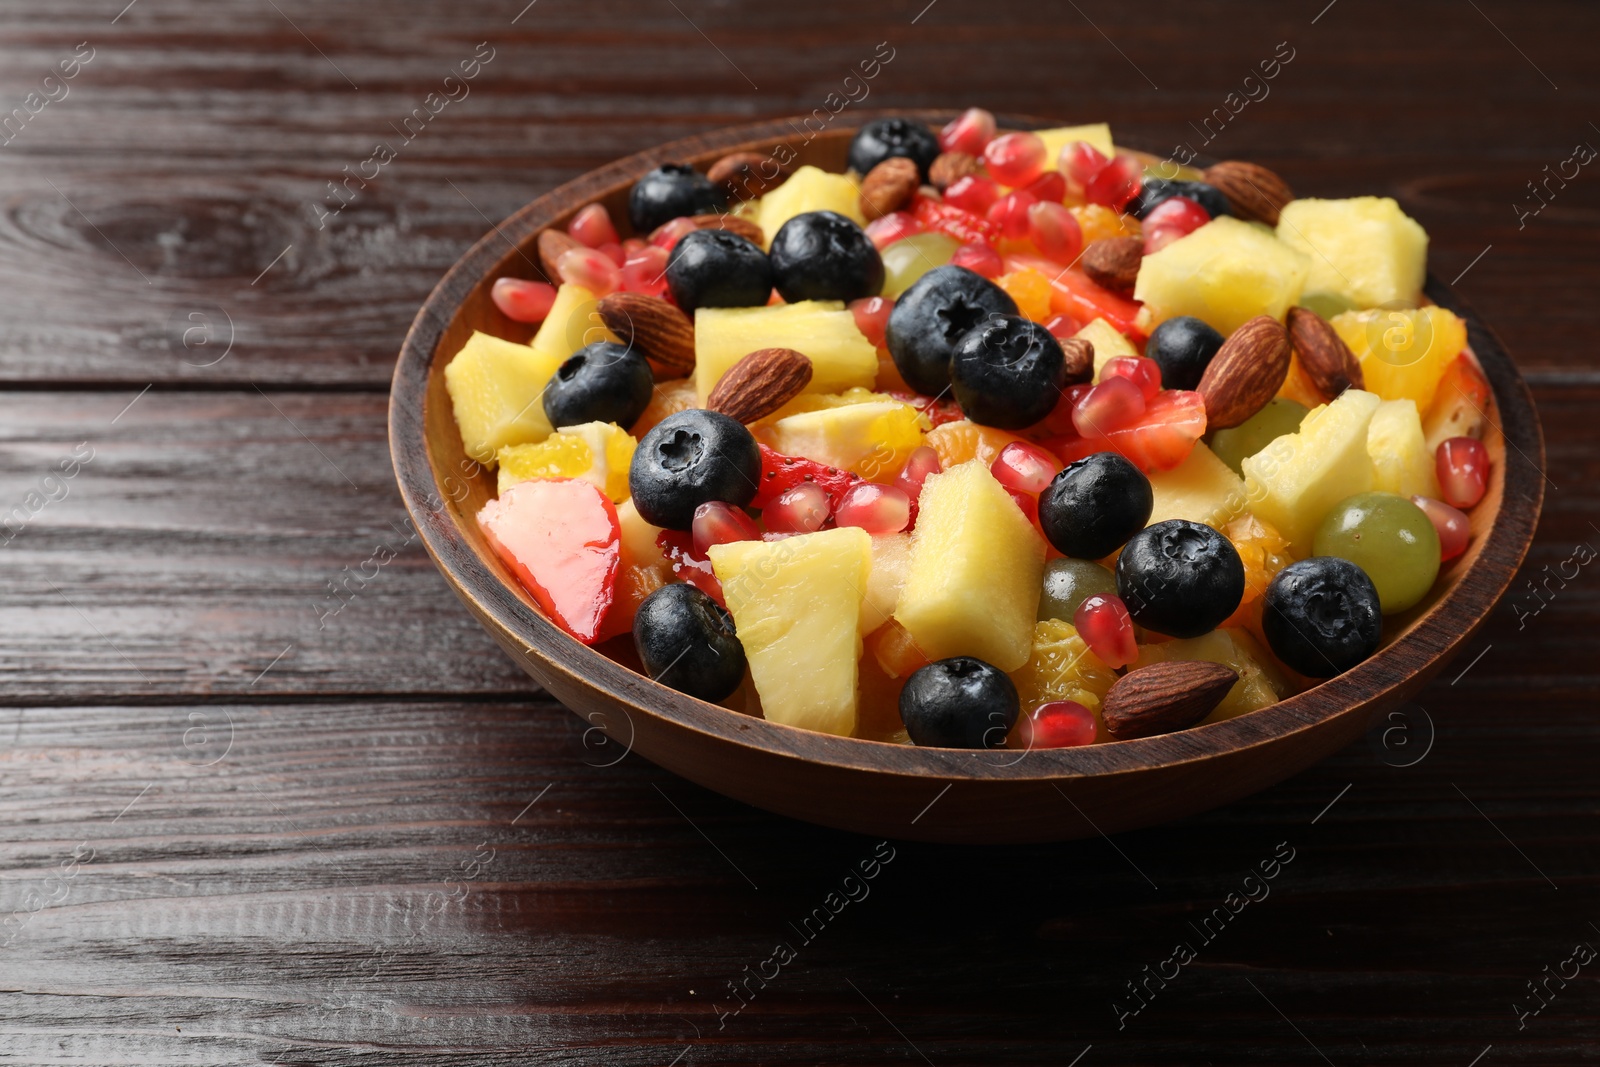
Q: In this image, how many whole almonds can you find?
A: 13